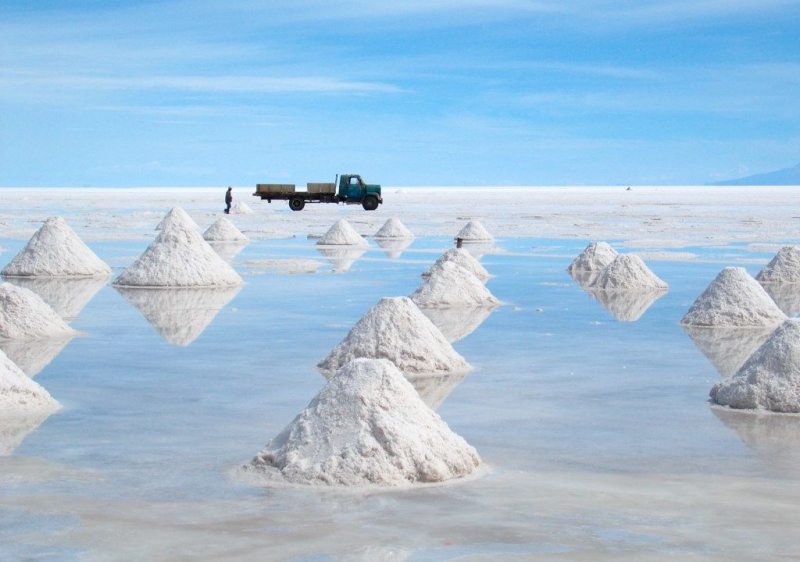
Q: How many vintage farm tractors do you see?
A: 0